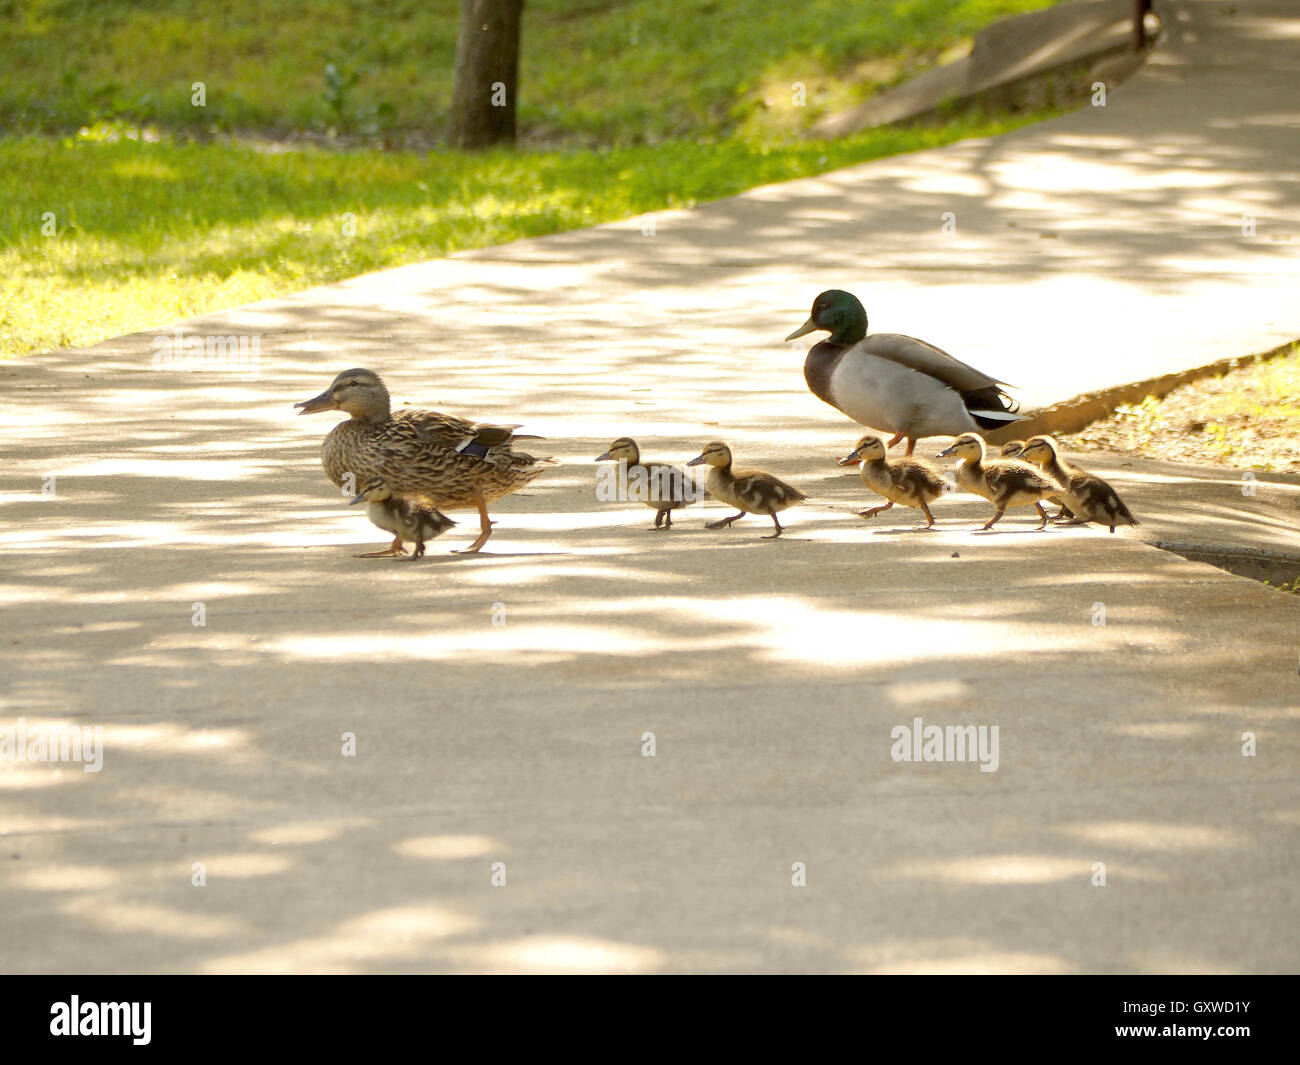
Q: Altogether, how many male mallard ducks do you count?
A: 1